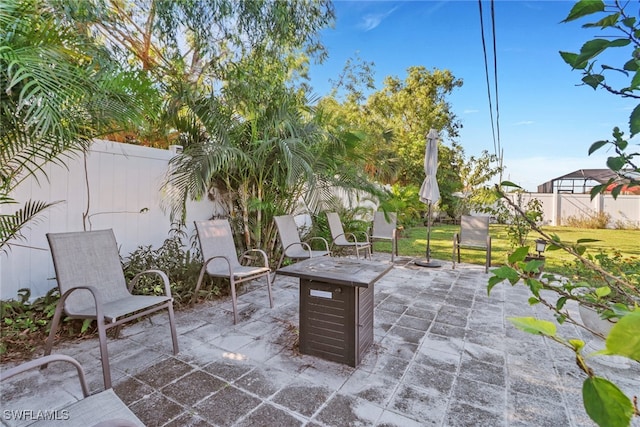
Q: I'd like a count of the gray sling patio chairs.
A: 7